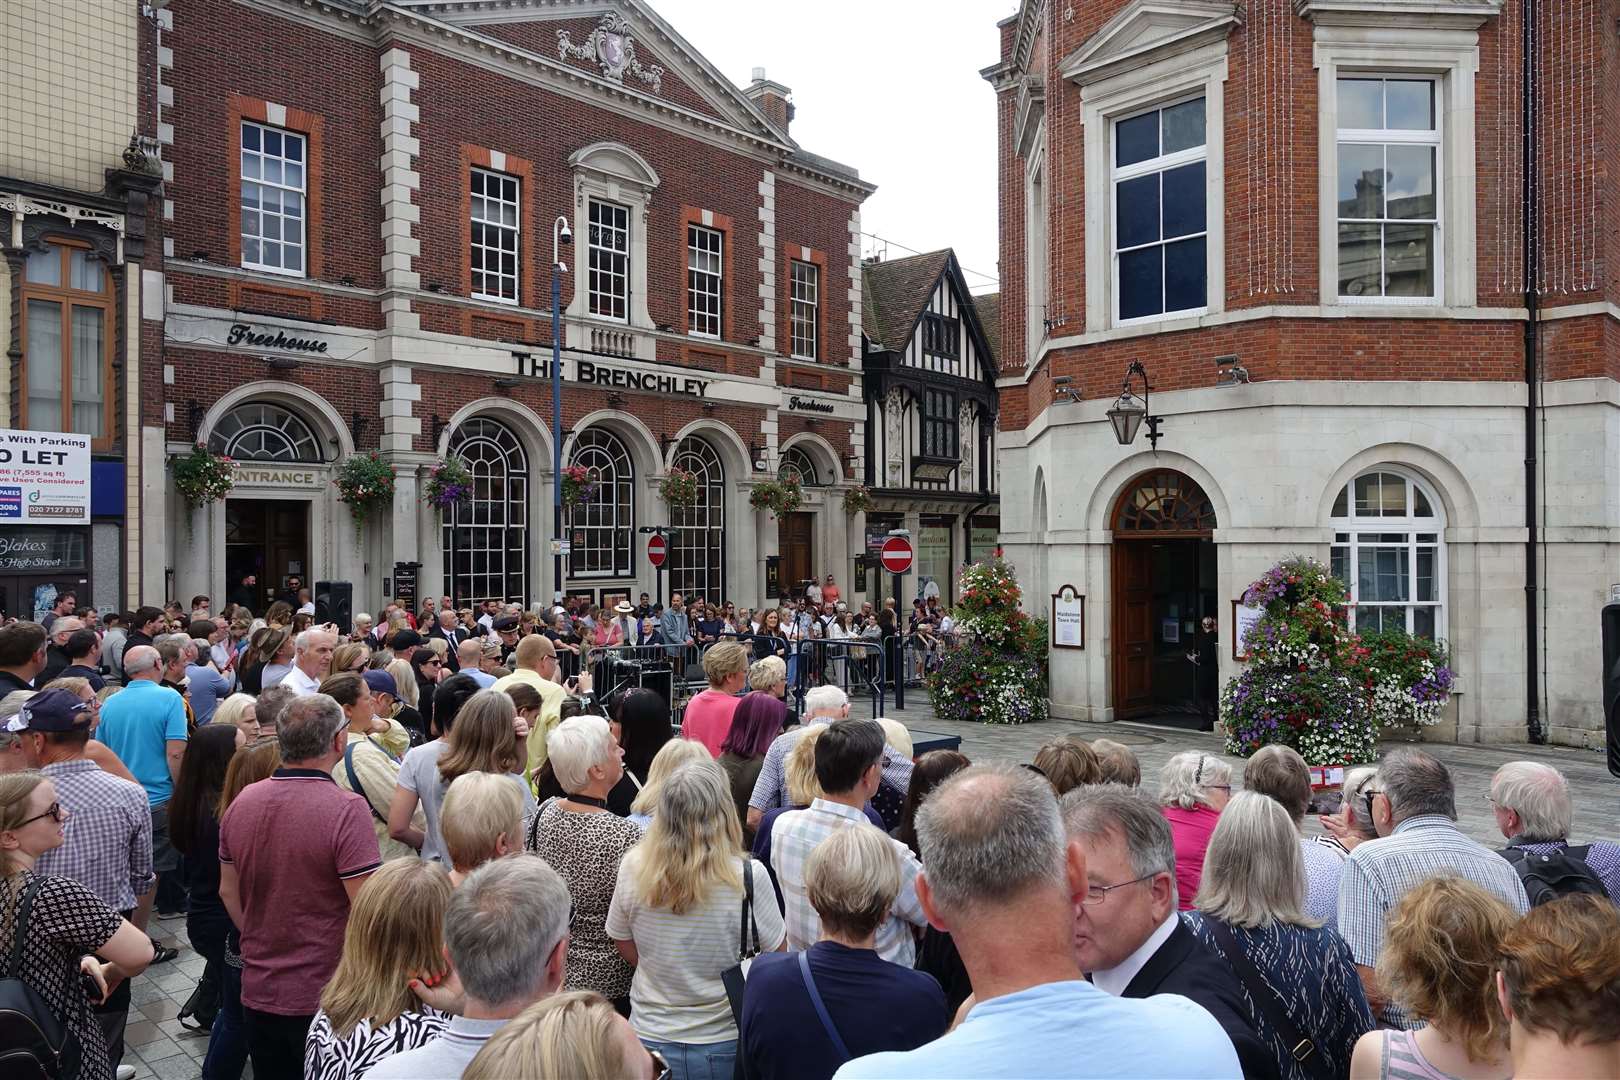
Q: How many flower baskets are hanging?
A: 8